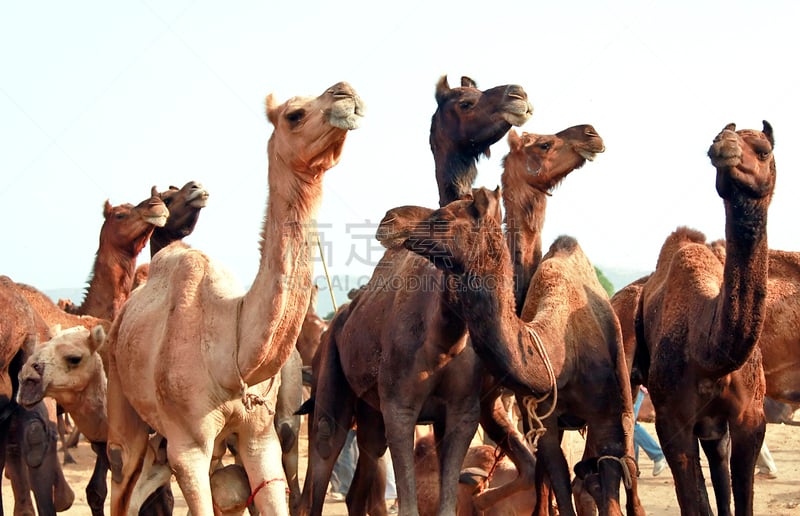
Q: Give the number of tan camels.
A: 2